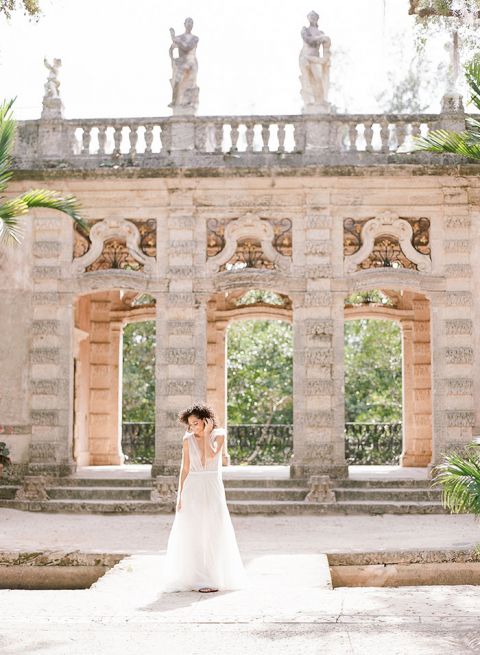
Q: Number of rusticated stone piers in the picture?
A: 4